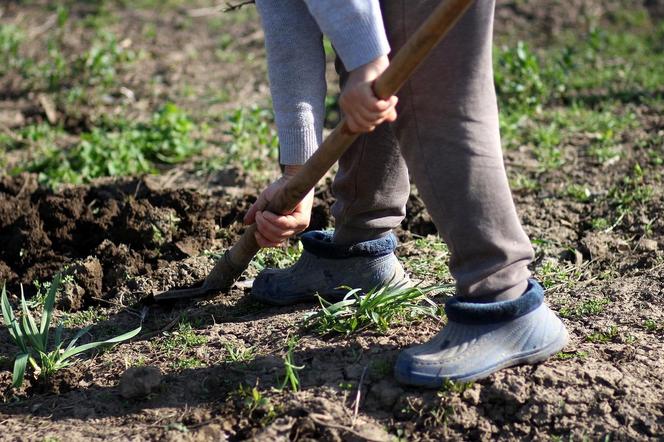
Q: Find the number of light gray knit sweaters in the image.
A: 1